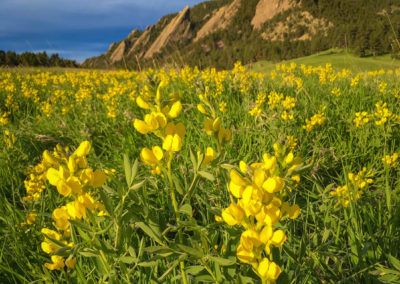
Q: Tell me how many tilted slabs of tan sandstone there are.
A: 5